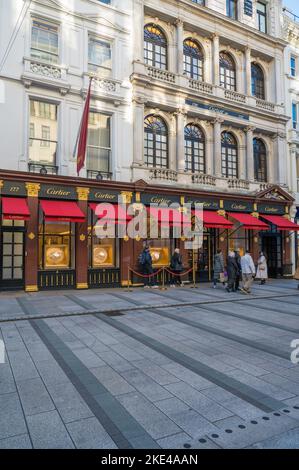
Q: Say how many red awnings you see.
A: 7